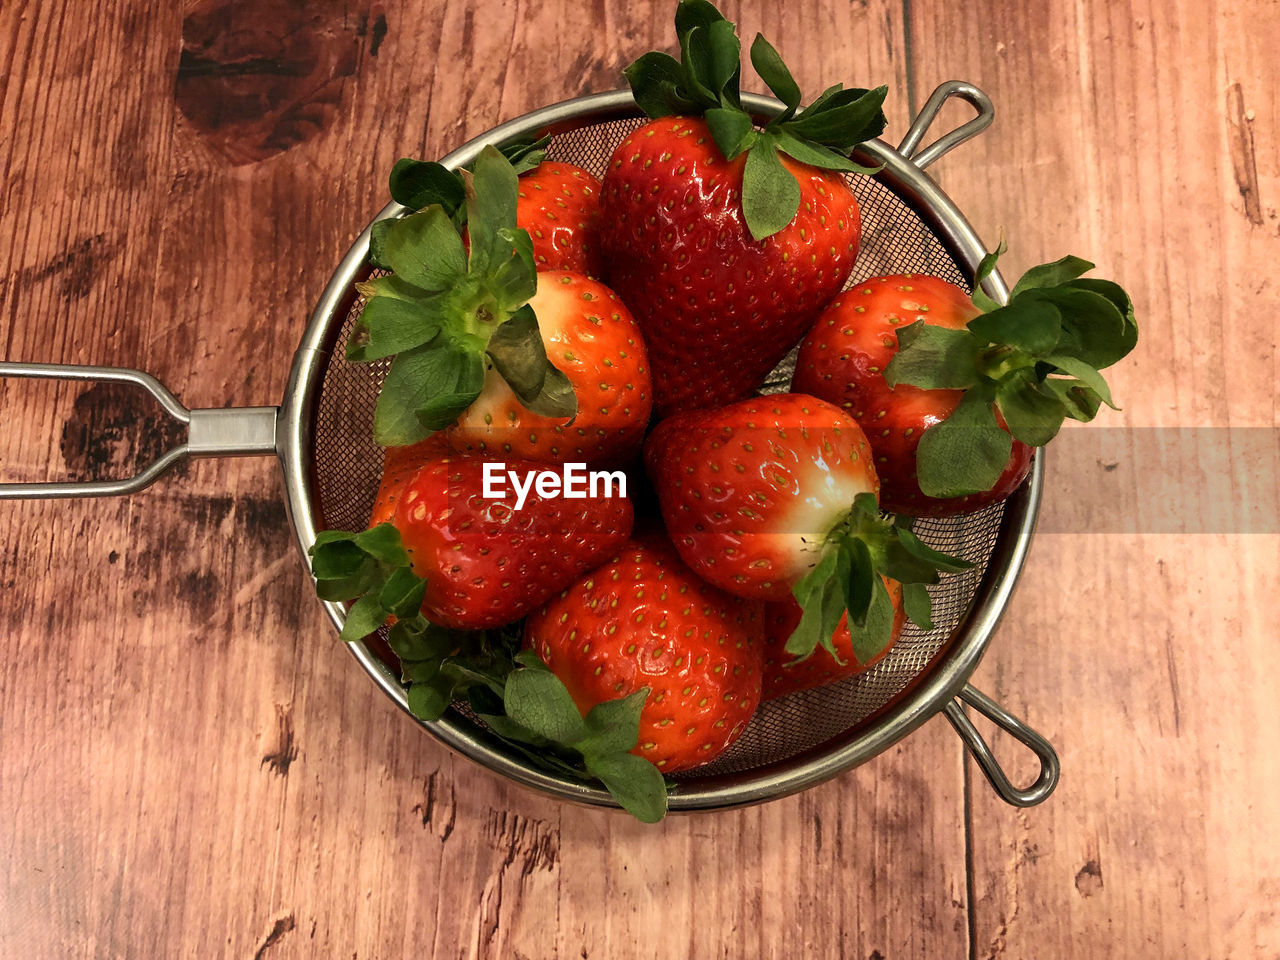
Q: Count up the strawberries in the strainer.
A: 9